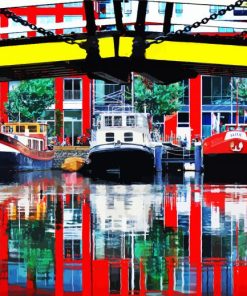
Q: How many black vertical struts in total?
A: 4